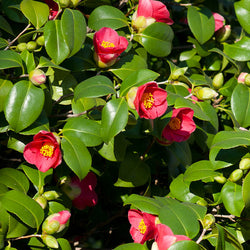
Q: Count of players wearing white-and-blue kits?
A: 0